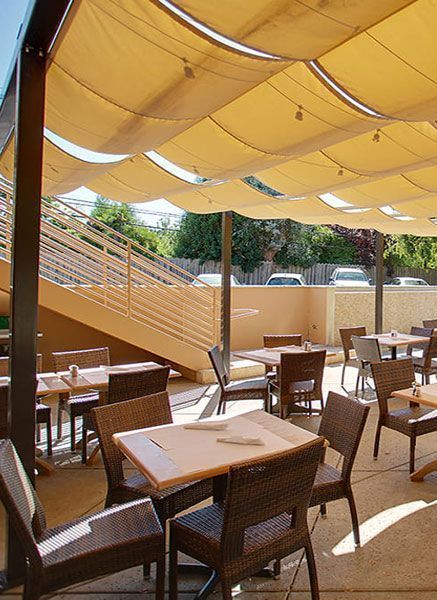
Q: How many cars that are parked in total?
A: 4